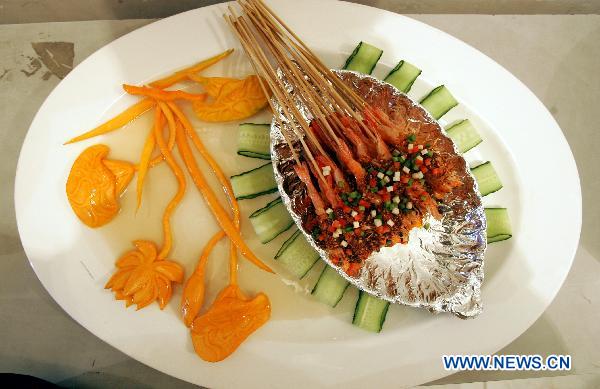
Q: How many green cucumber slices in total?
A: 12